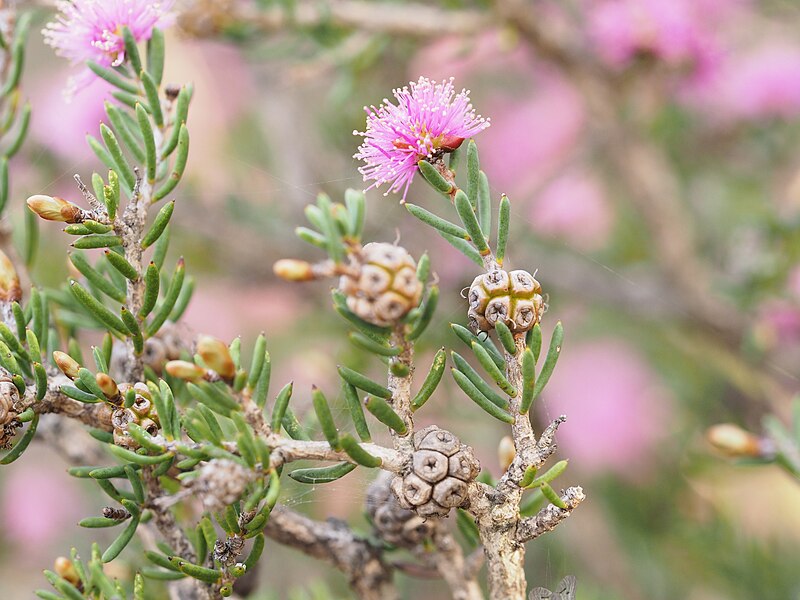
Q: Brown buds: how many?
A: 10